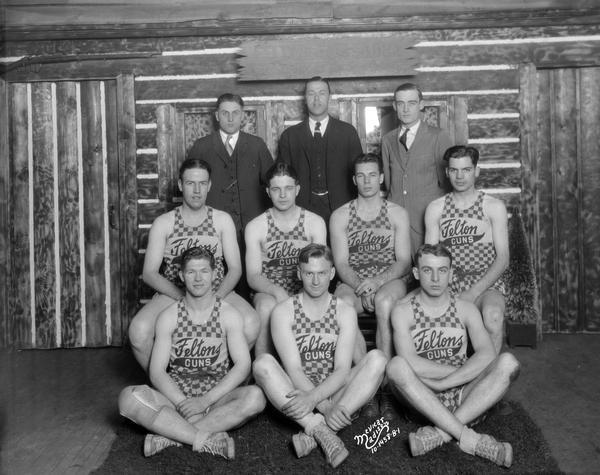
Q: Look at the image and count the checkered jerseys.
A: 7